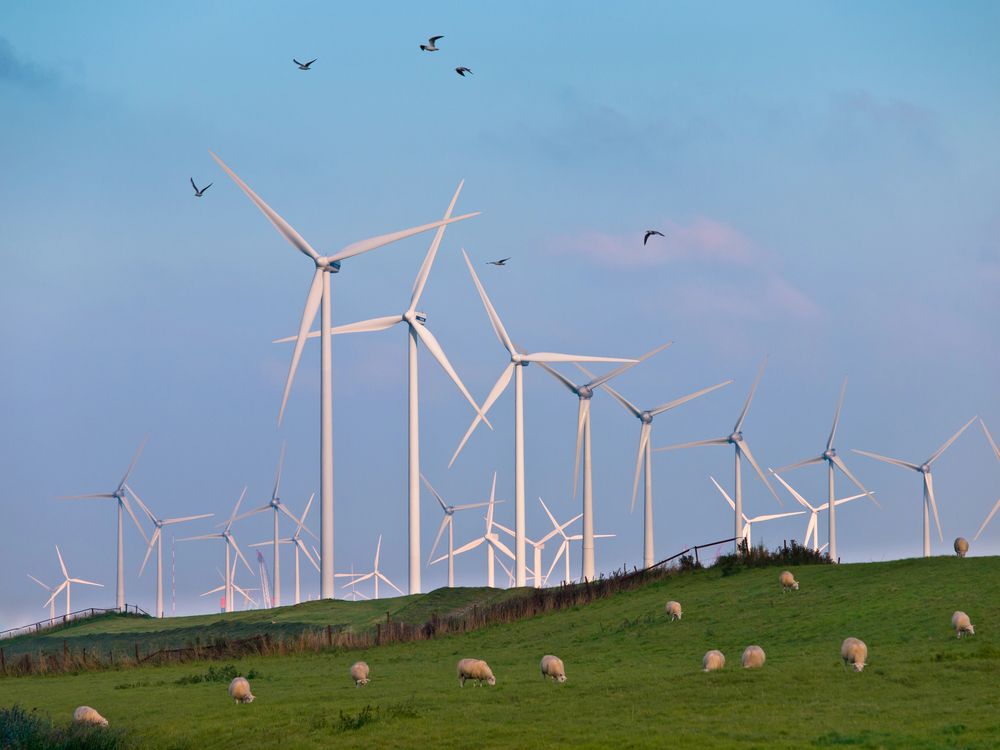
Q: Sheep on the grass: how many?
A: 12